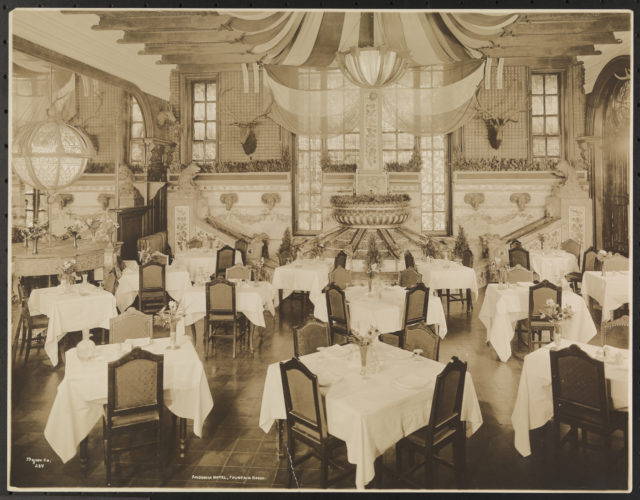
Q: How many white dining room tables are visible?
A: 13